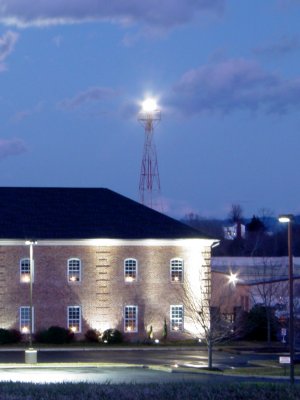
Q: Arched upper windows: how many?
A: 4